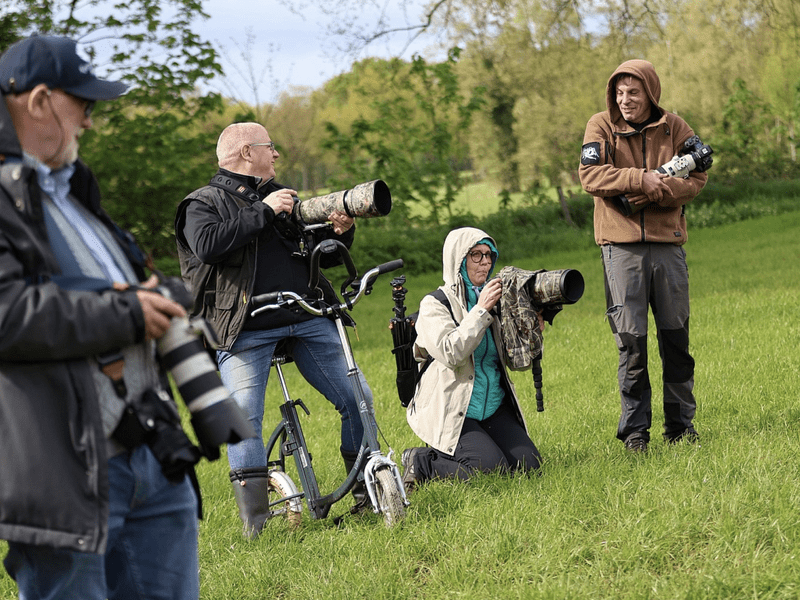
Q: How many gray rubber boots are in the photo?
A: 2